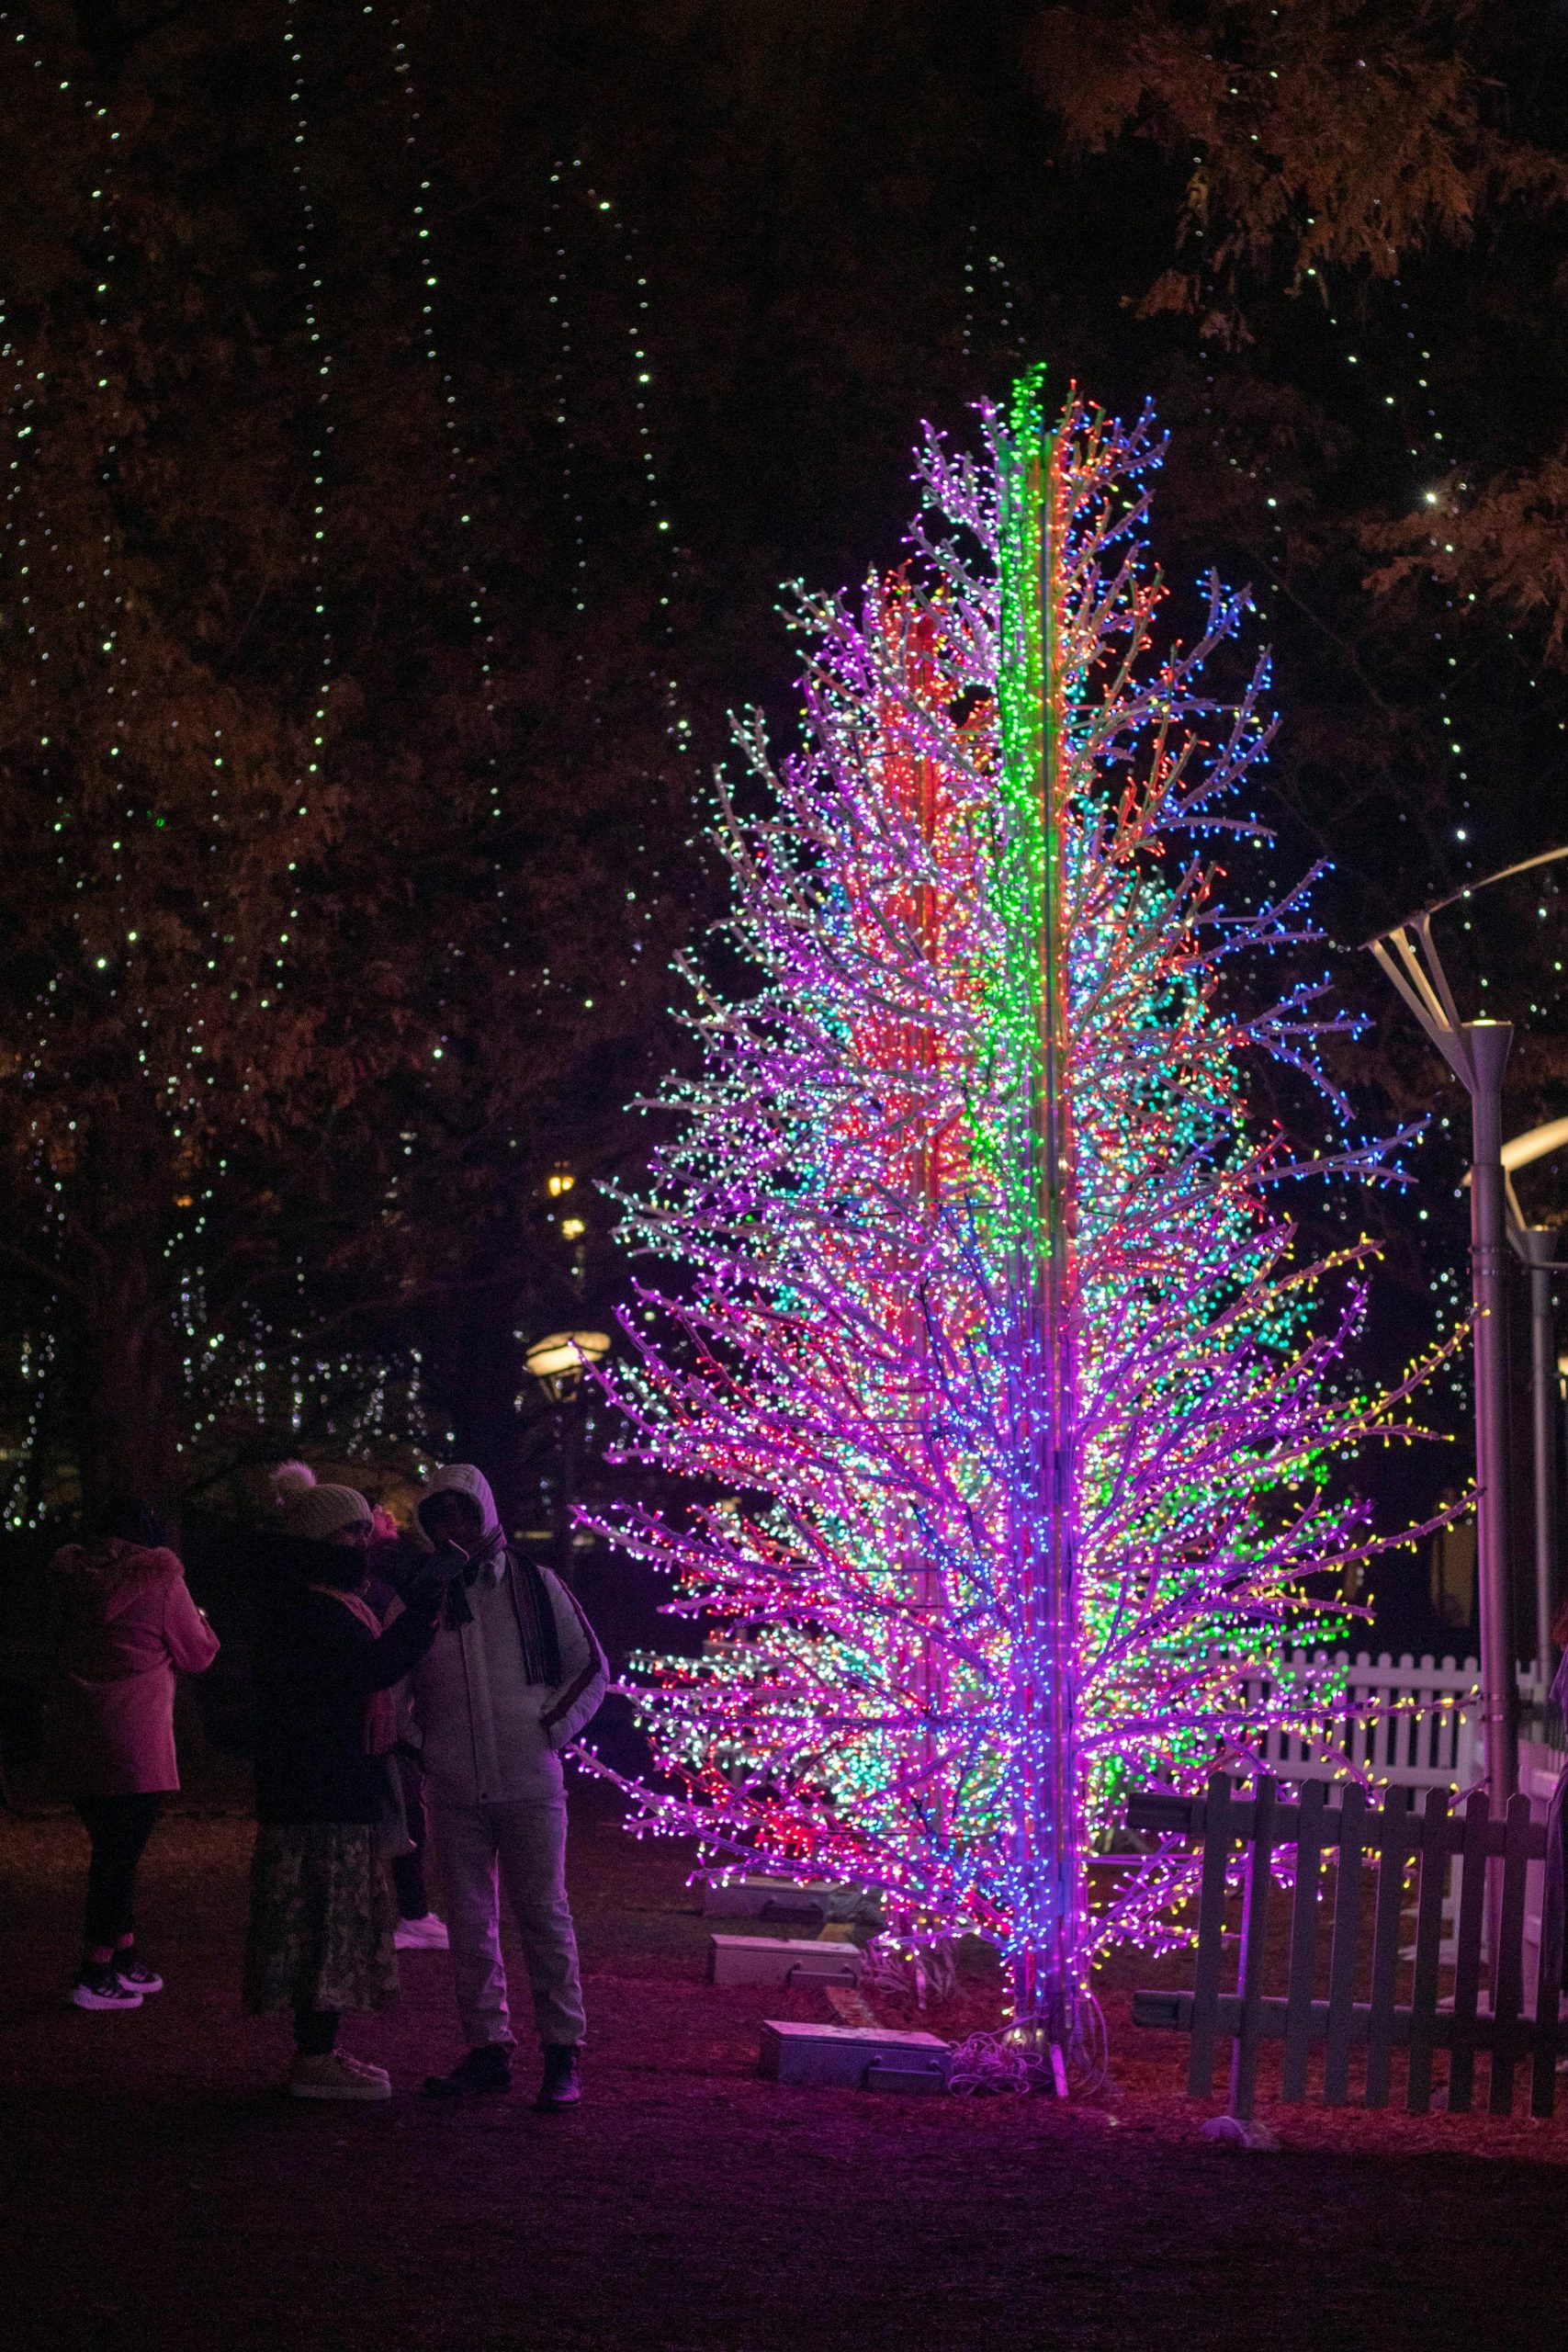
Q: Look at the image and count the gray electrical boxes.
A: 3